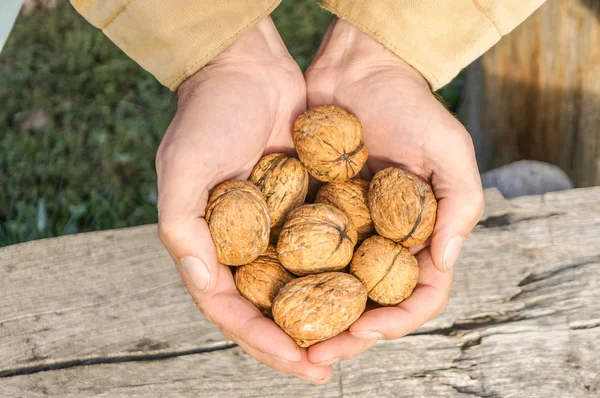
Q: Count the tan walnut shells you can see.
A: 9